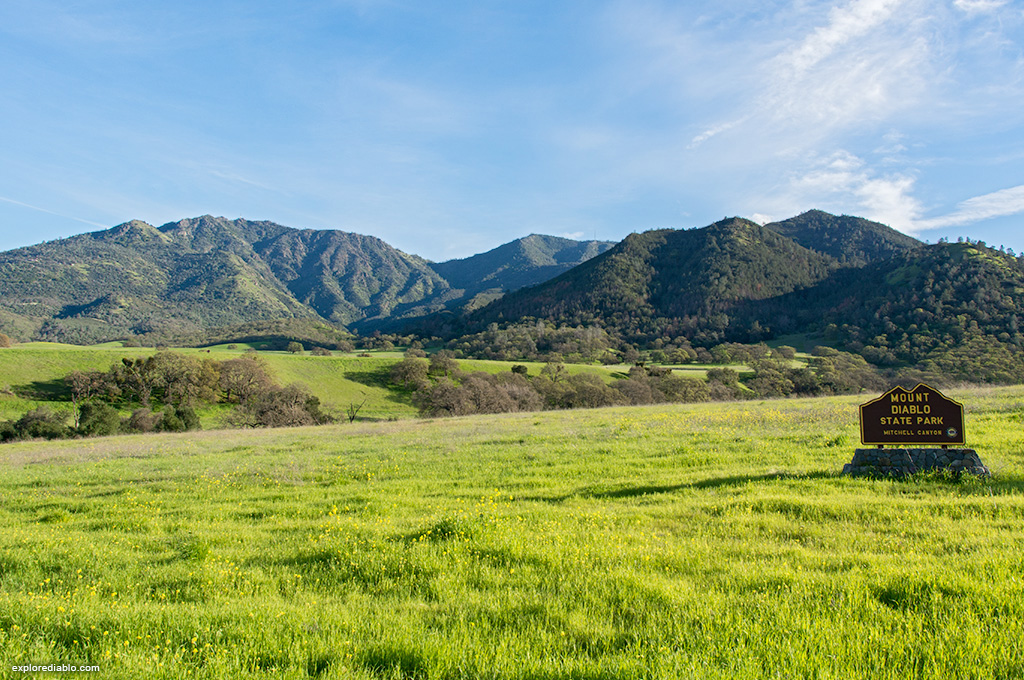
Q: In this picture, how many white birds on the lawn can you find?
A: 0